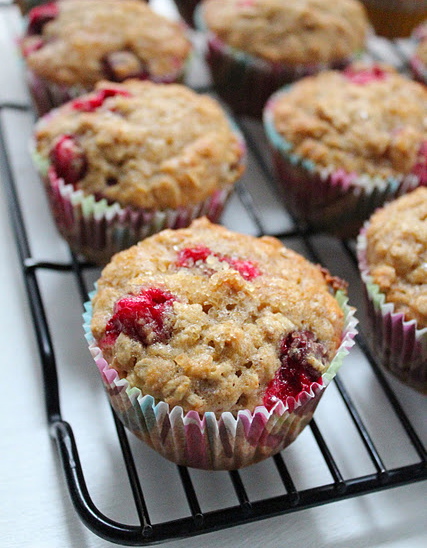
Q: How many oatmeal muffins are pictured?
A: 7